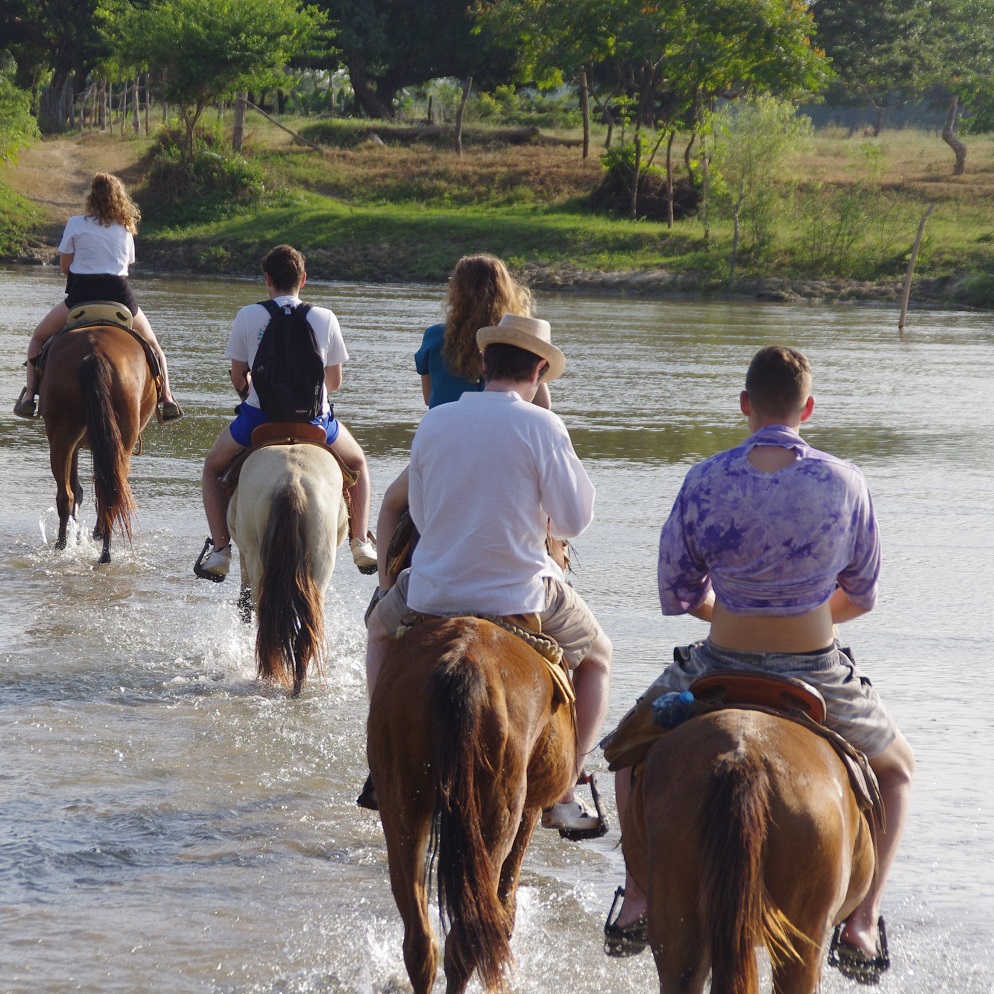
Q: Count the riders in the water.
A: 5